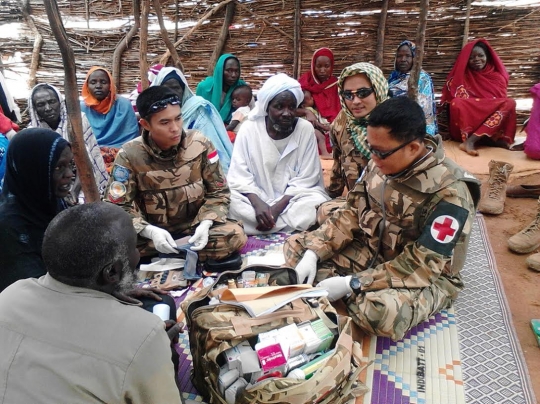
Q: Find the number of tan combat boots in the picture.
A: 3